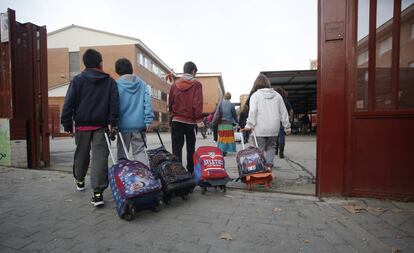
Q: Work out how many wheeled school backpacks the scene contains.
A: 4